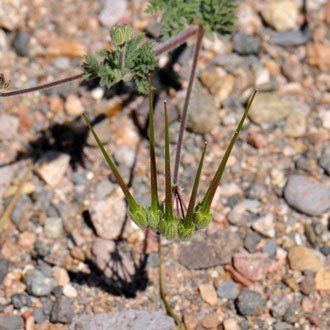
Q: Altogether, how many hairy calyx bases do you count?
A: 5